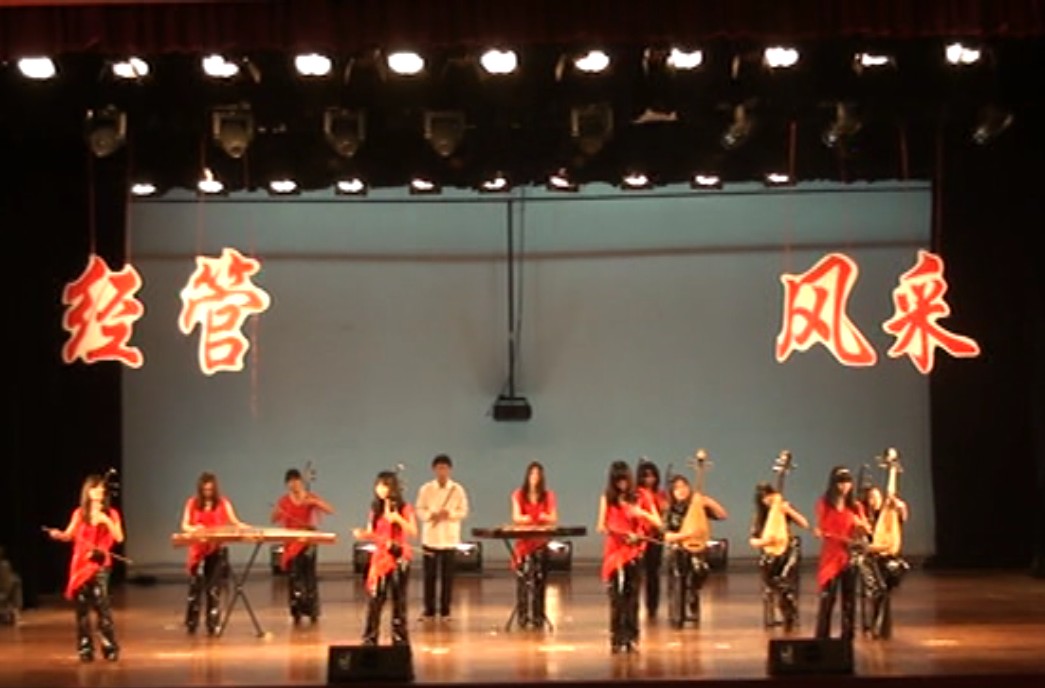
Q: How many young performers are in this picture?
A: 12